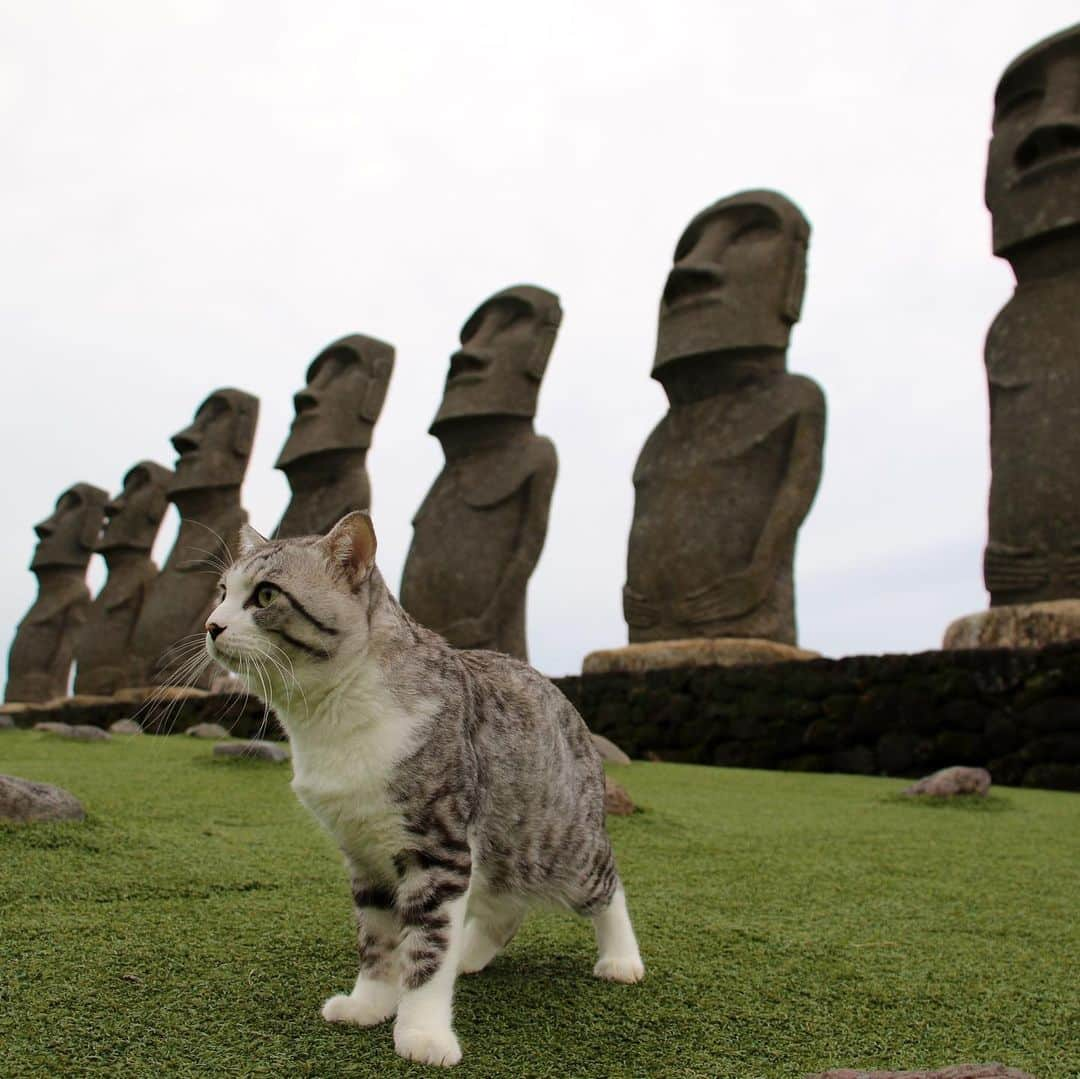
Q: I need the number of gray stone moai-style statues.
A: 7